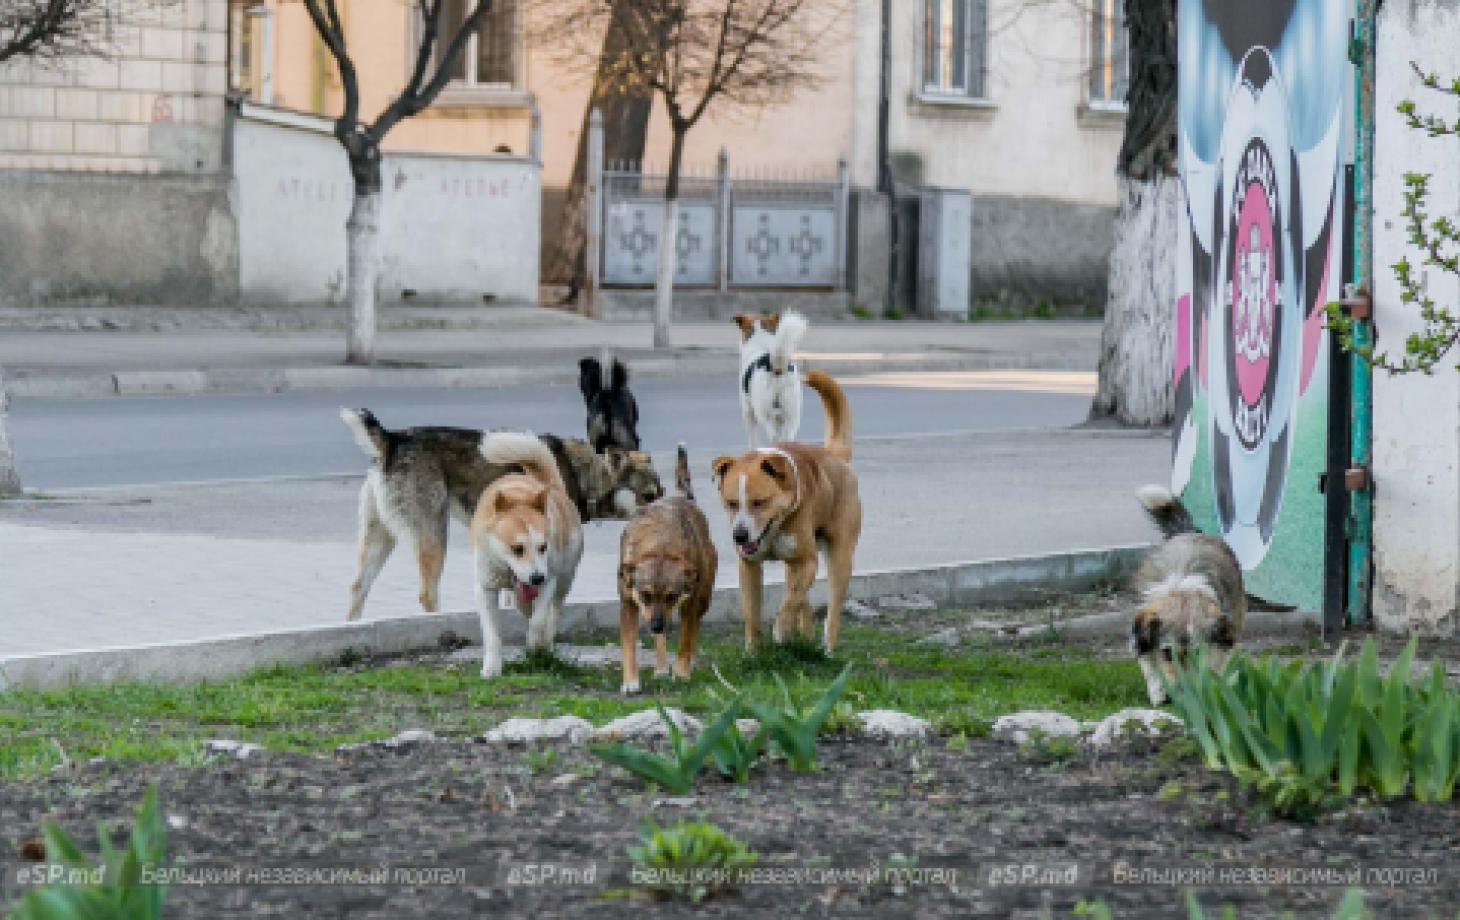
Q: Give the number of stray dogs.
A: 7